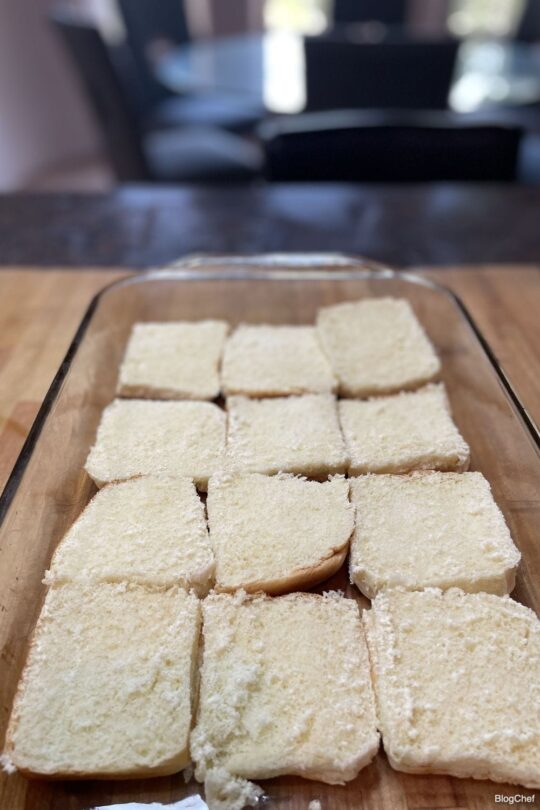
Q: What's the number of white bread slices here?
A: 12